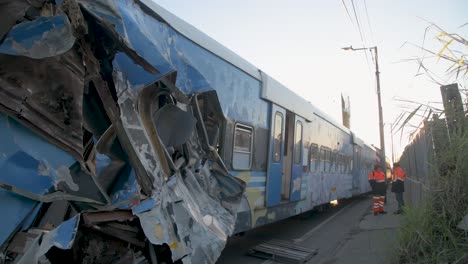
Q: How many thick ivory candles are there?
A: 0